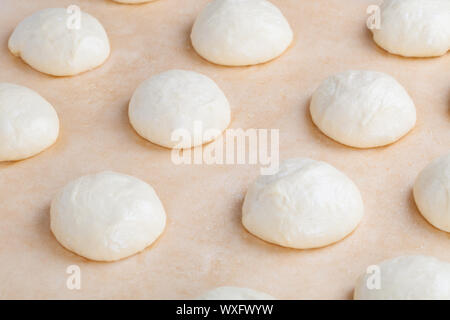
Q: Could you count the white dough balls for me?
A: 12